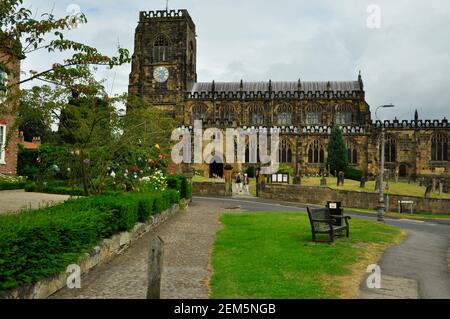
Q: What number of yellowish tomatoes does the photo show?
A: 0